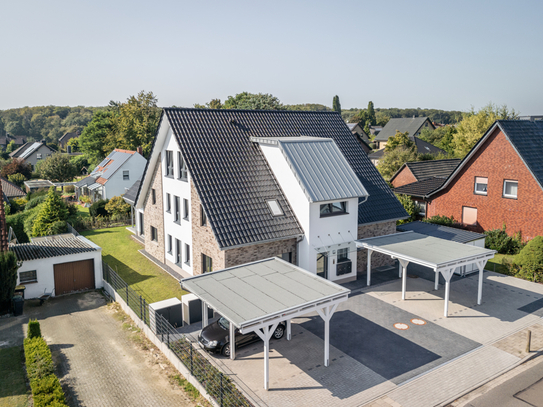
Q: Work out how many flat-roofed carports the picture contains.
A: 2